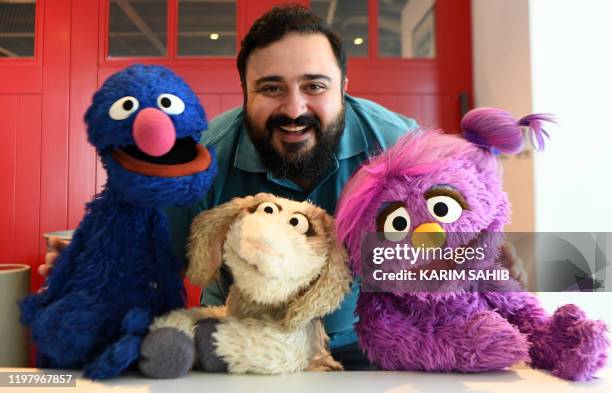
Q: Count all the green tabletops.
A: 0